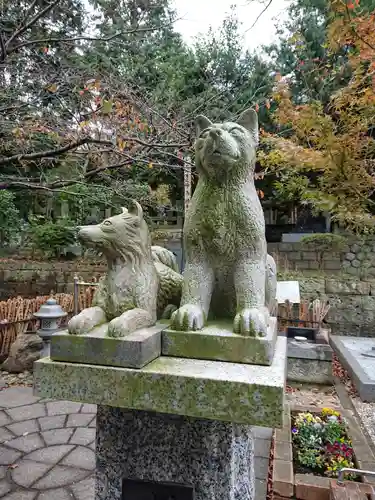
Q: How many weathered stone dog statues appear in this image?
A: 2